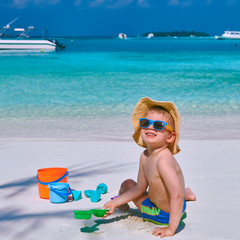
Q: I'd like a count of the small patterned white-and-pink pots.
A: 0